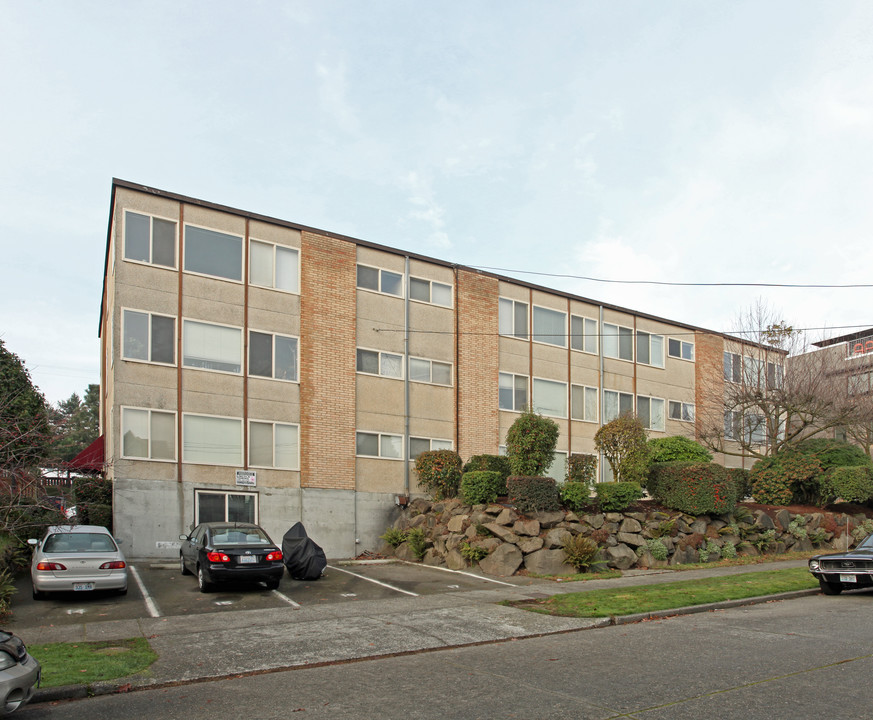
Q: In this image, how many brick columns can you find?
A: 3